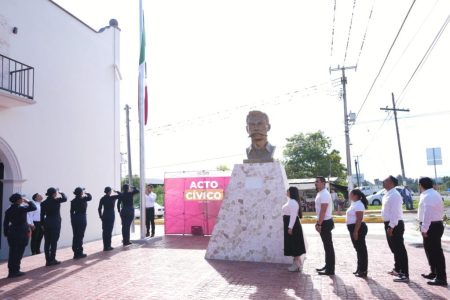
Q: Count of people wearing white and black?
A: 7